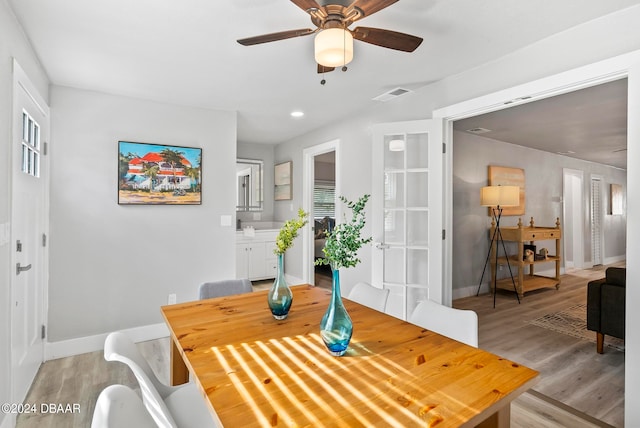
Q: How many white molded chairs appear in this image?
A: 4